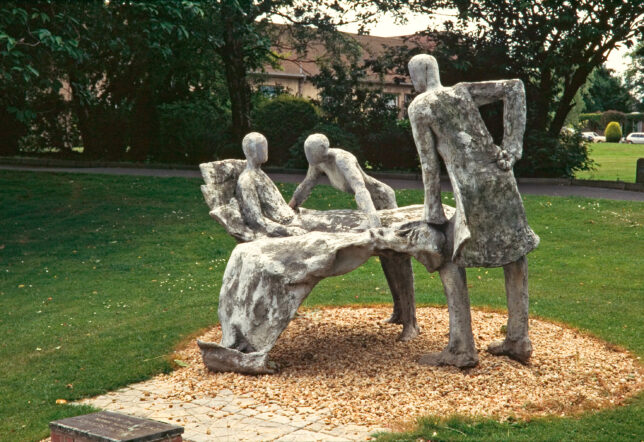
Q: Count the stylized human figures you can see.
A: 3